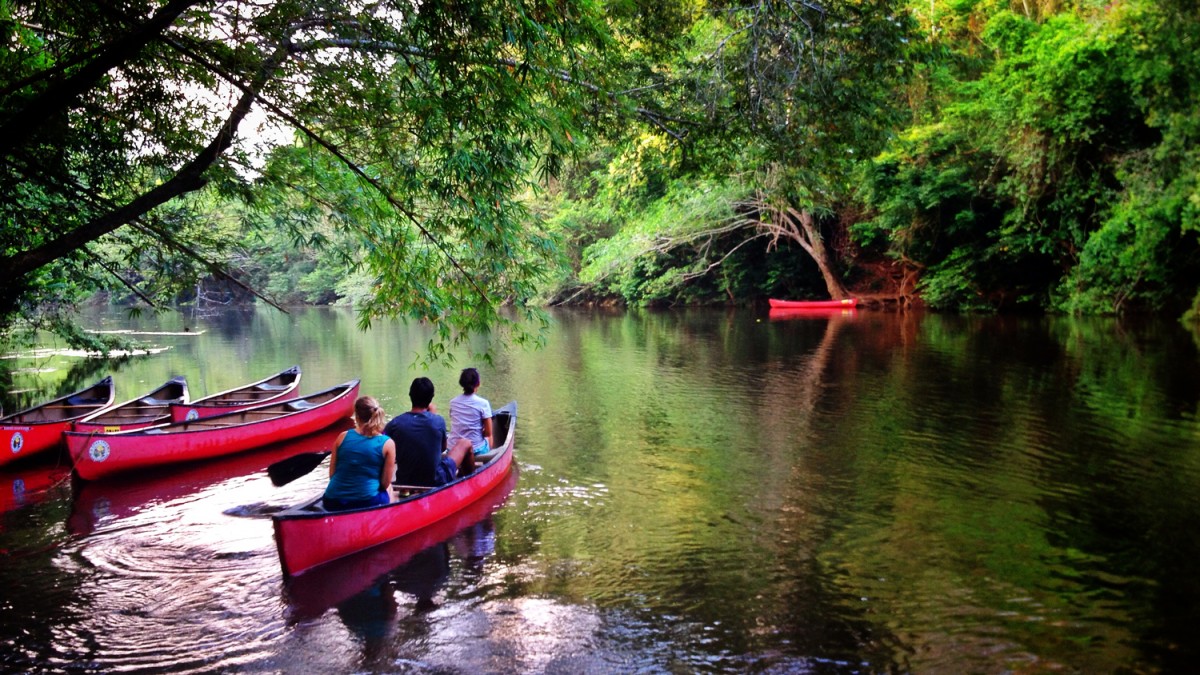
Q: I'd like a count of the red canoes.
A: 6